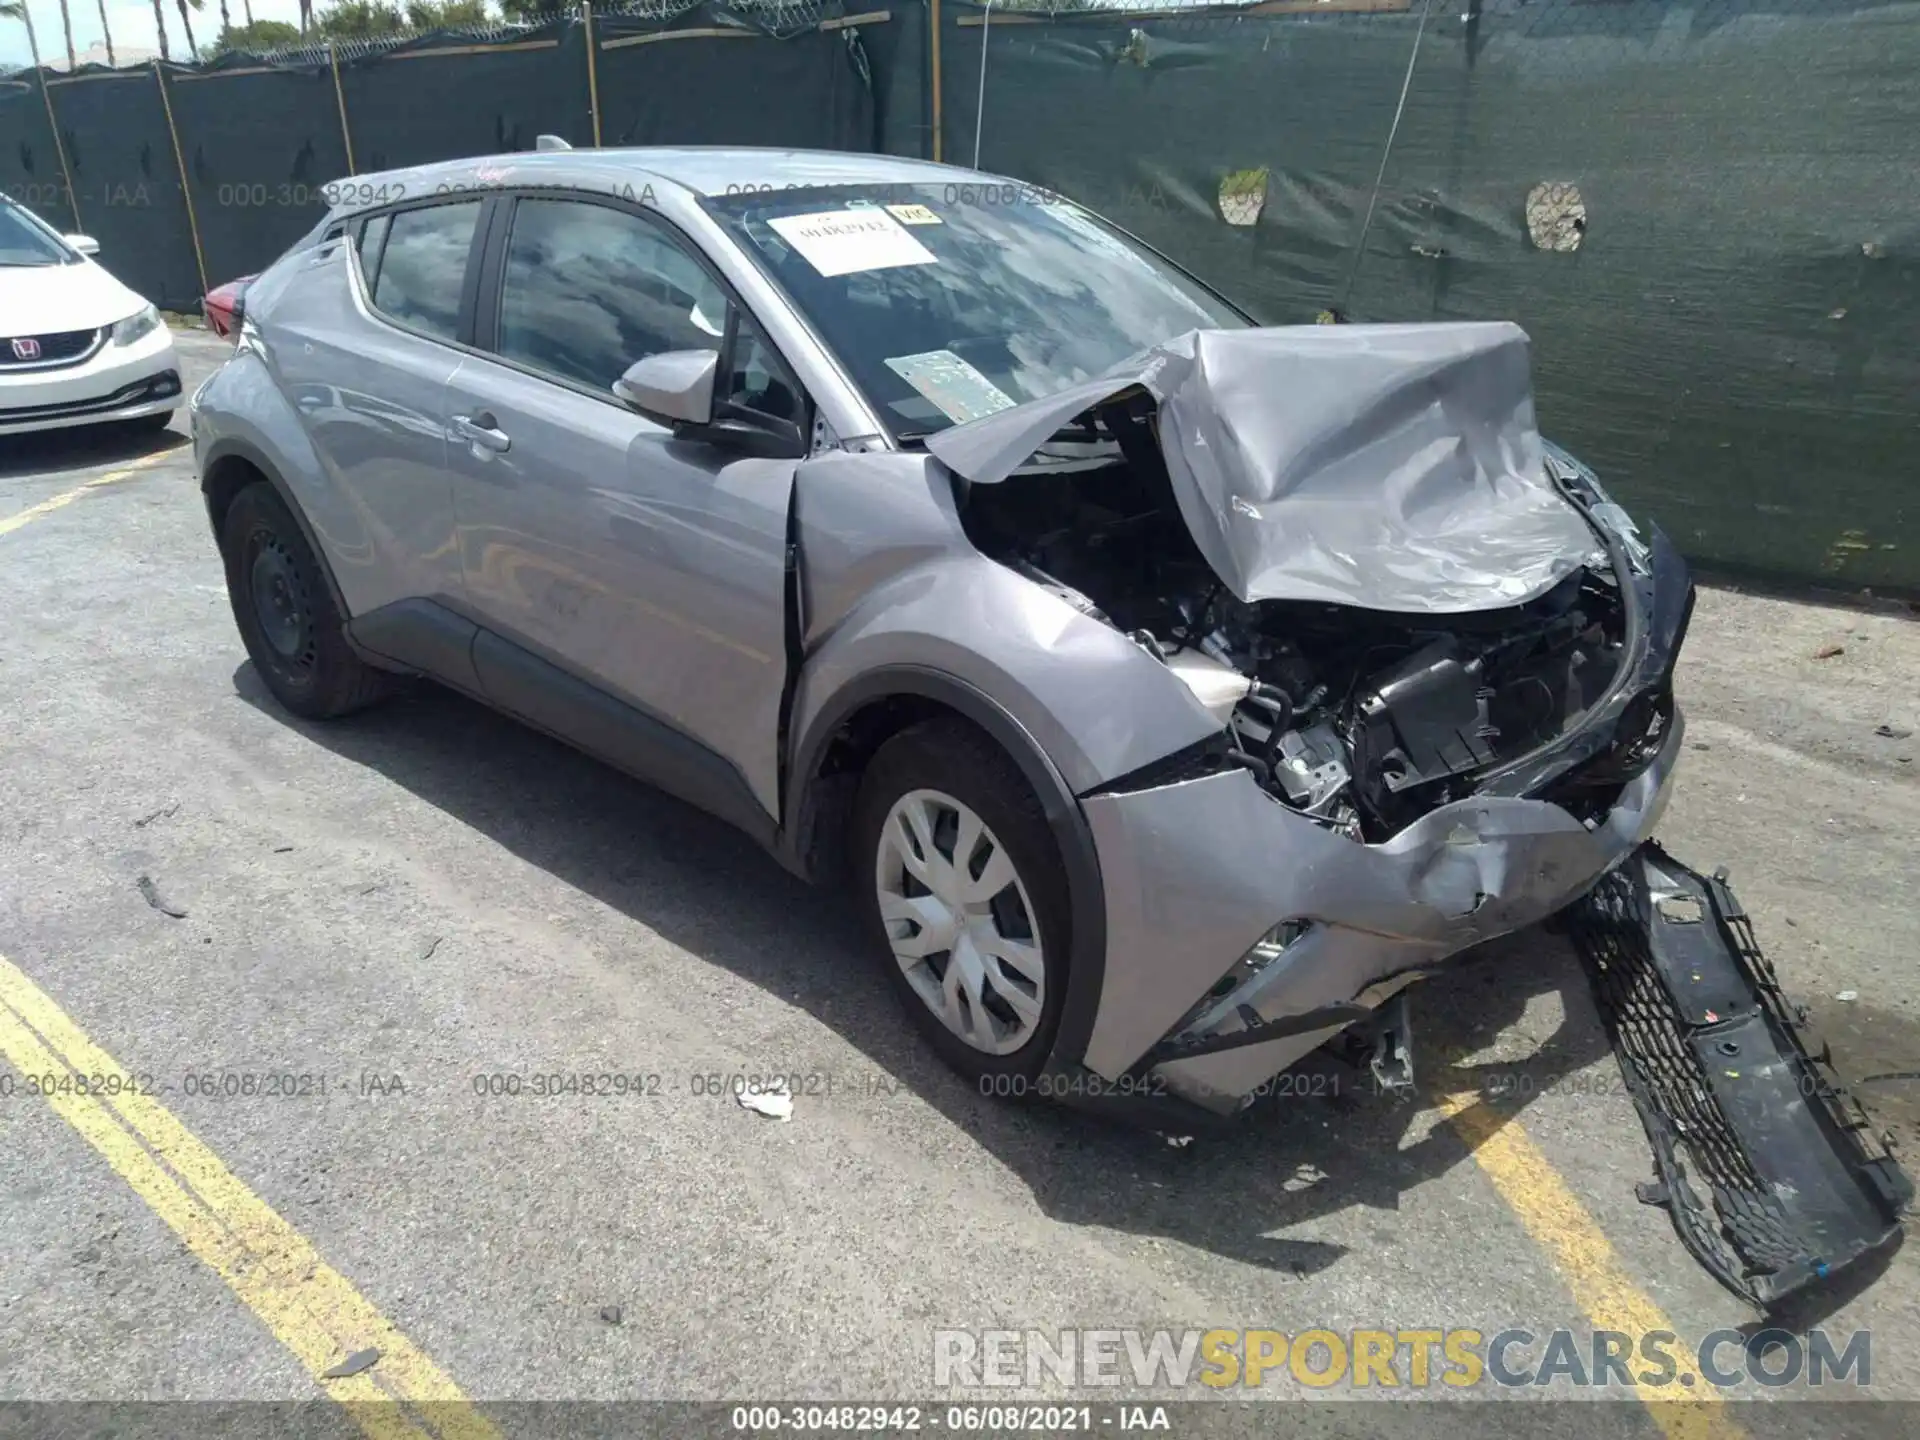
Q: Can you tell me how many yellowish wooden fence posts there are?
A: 5